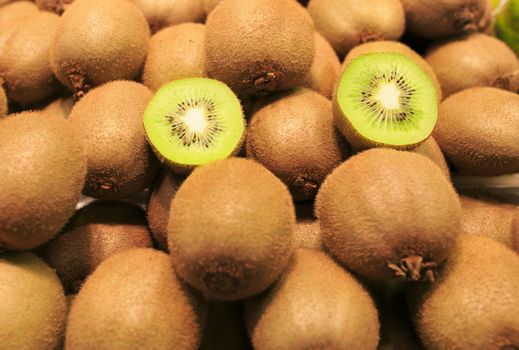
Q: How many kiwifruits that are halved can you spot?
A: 2